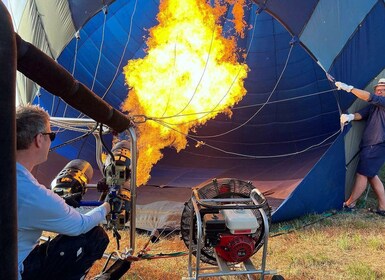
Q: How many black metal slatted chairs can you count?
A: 0